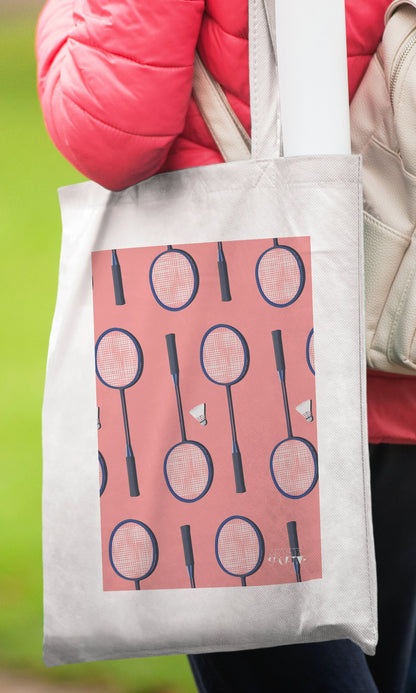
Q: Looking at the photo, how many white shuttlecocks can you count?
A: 2